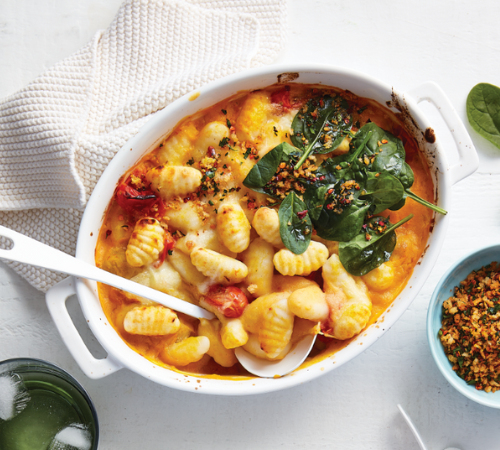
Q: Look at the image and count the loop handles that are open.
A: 2